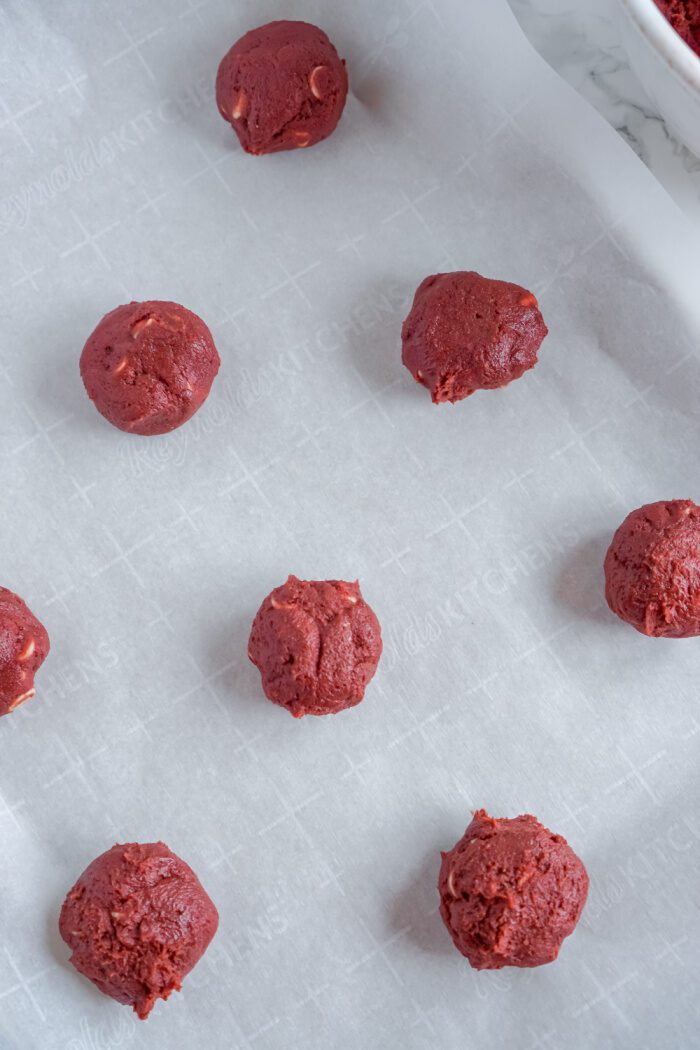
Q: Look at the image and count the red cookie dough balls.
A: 8